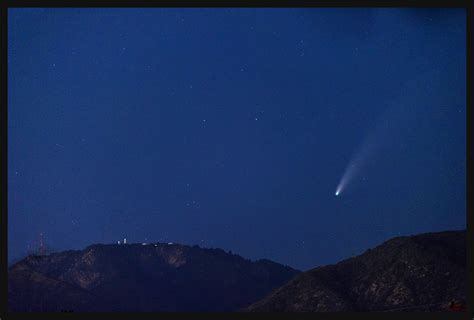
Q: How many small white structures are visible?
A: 5